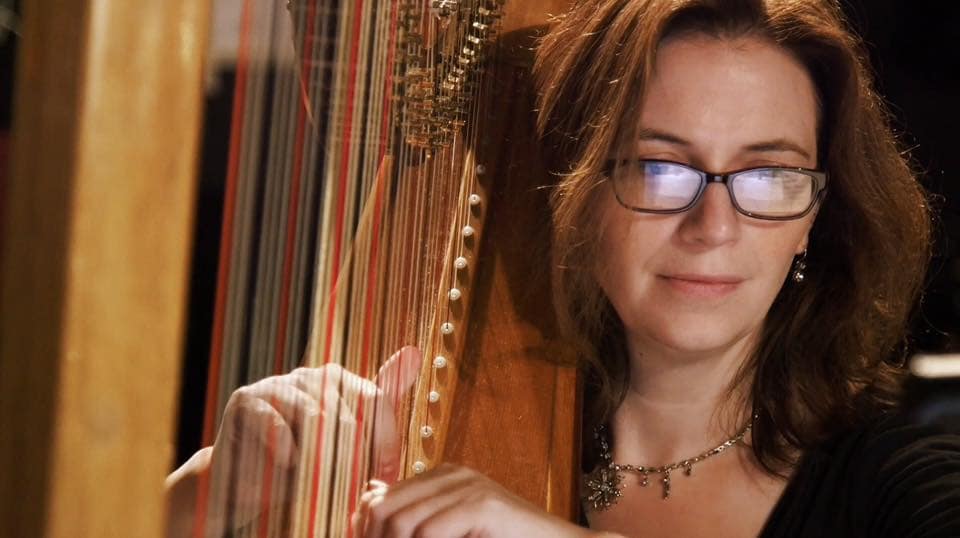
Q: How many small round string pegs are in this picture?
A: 10